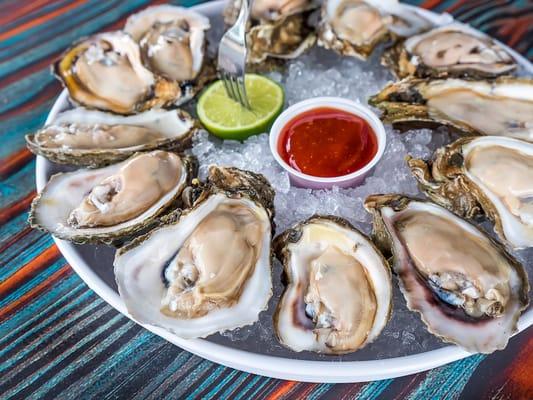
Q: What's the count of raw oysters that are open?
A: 12